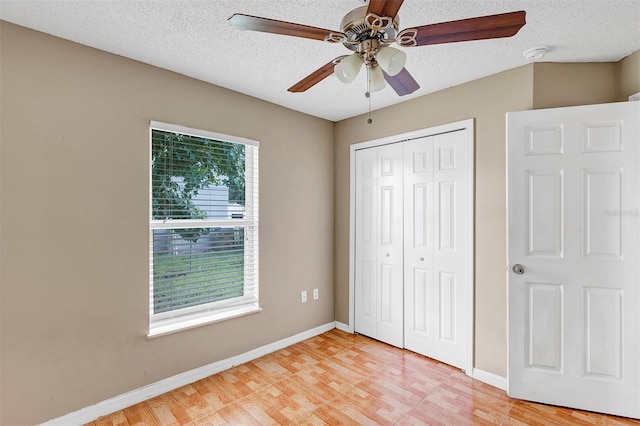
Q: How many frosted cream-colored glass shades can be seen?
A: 3